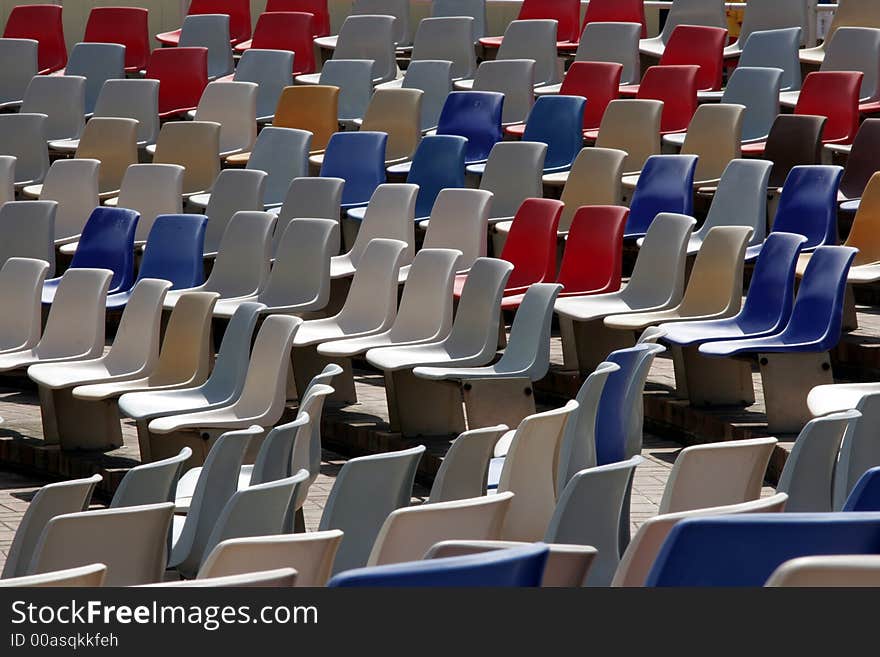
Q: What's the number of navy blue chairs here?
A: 14